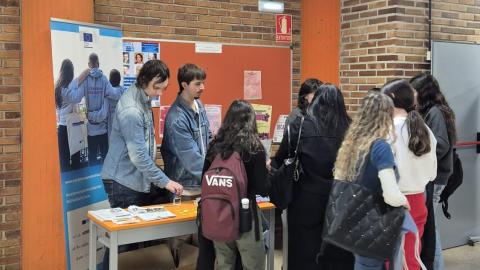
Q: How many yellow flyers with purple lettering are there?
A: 1